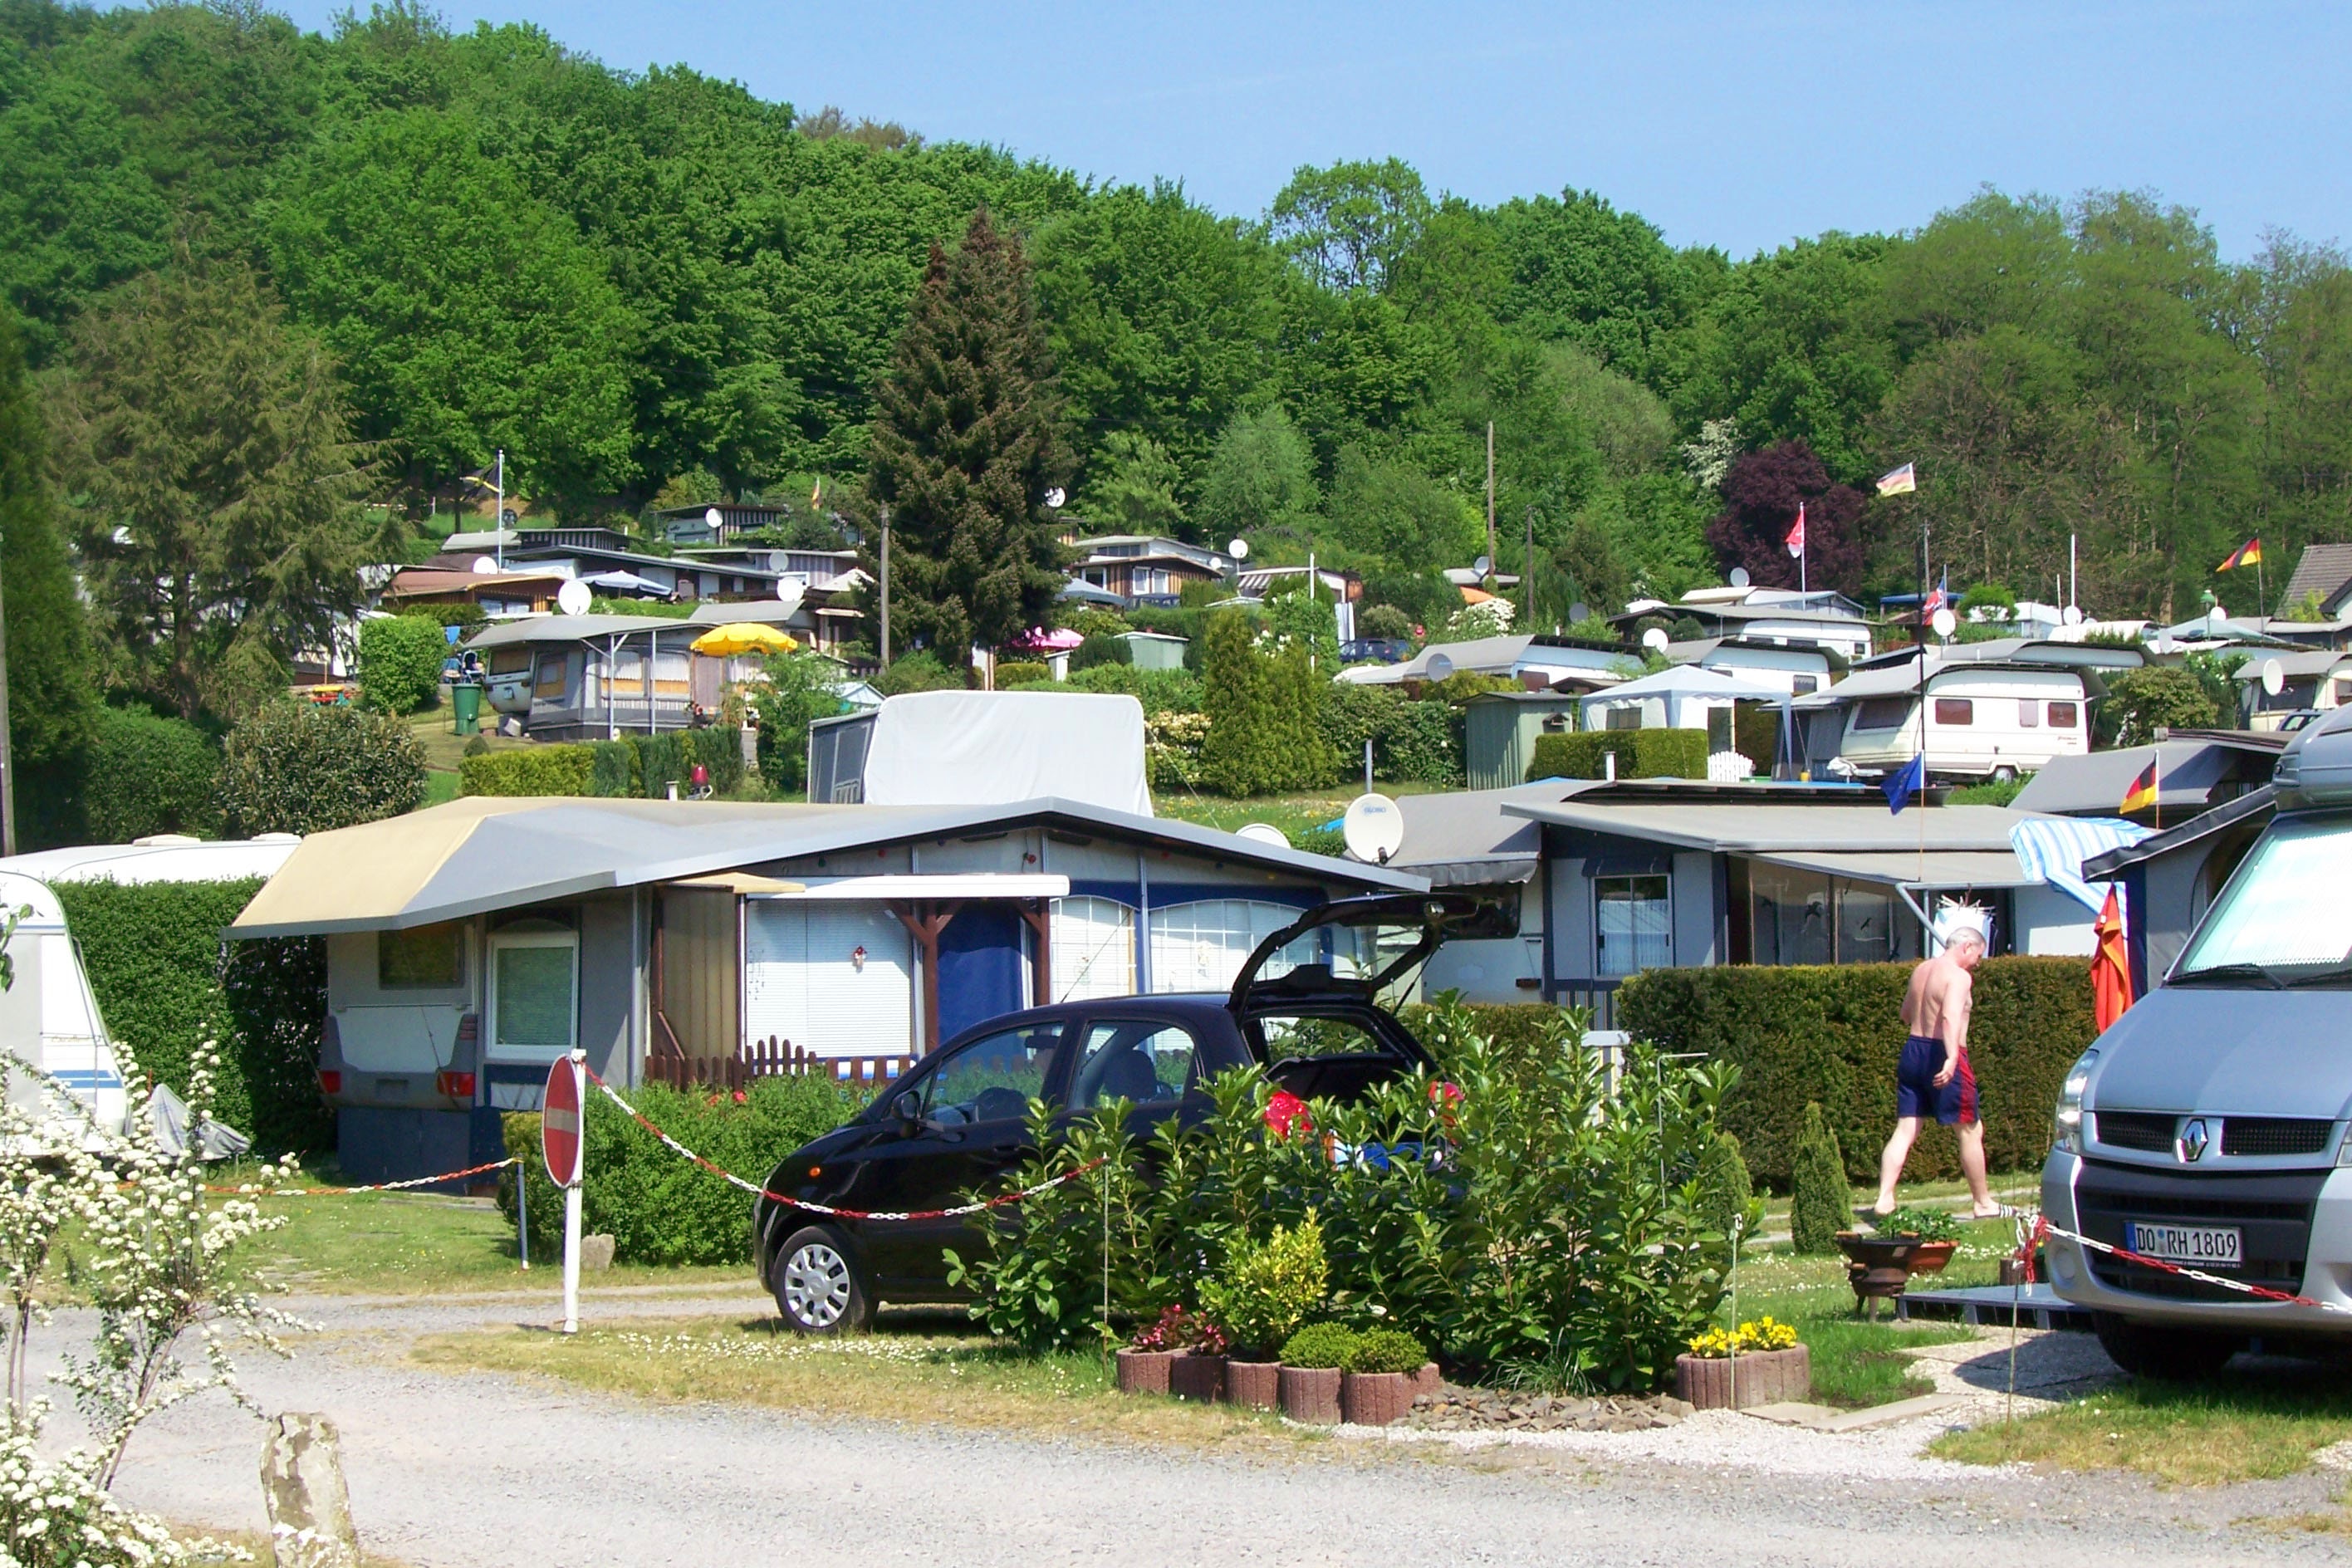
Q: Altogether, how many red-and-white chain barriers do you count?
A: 3